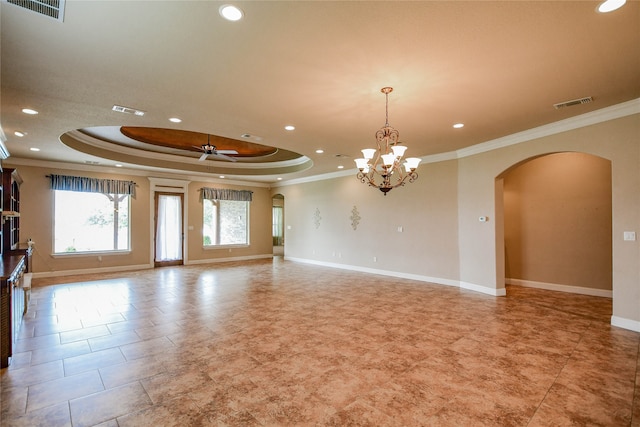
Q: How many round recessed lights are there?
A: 13